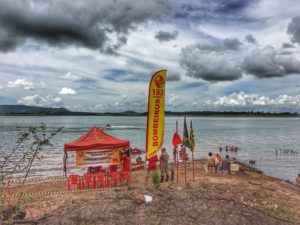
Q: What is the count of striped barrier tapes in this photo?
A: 2